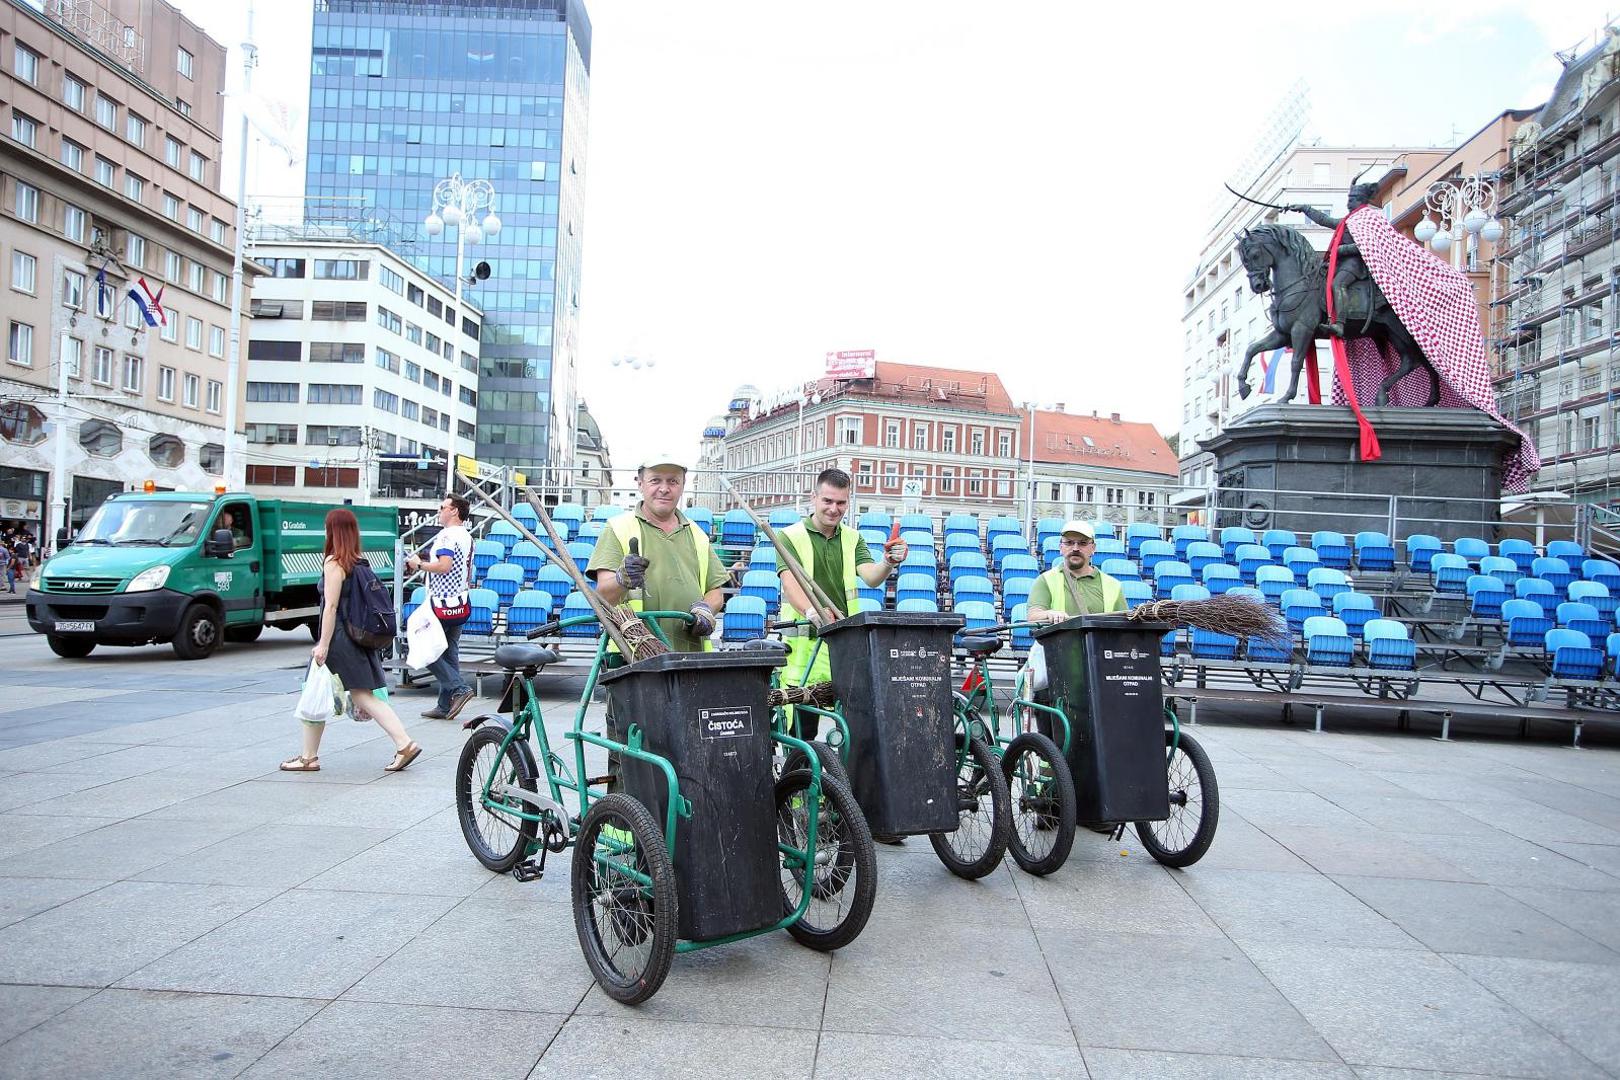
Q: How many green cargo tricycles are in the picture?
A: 3